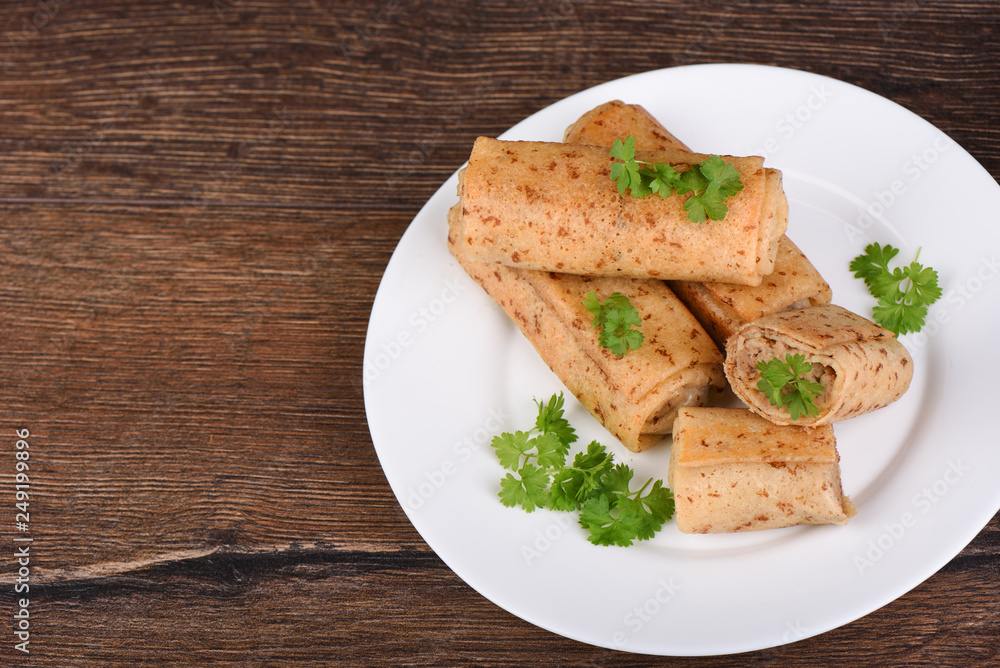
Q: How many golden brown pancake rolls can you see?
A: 5